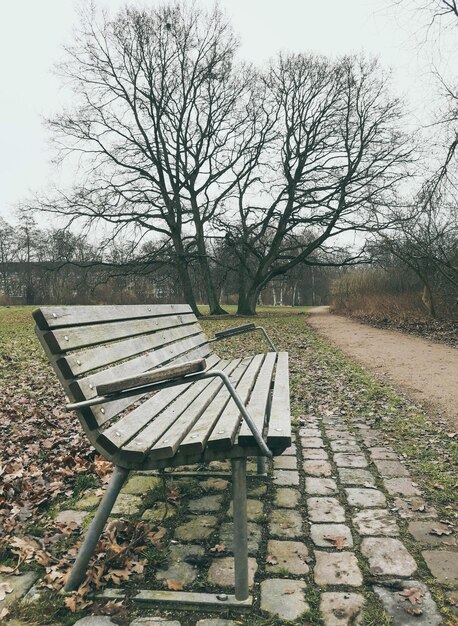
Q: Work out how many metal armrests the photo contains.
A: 2